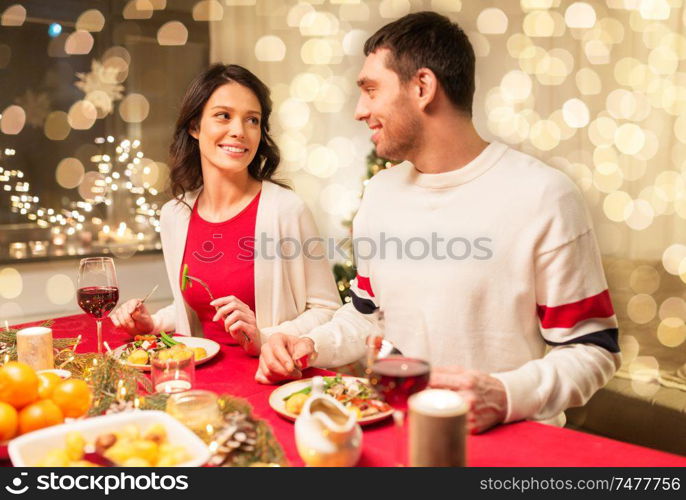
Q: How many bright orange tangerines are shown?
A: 5